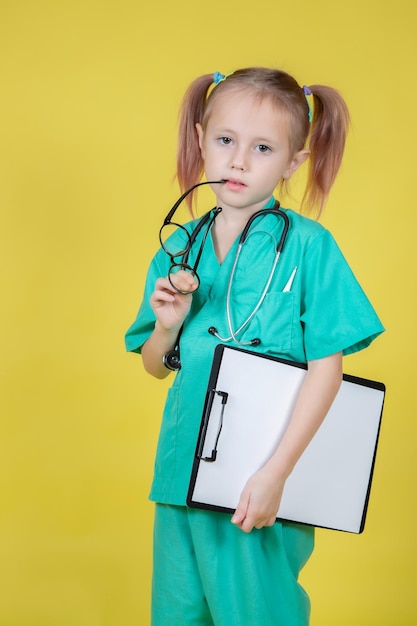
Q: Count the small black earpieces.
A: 2